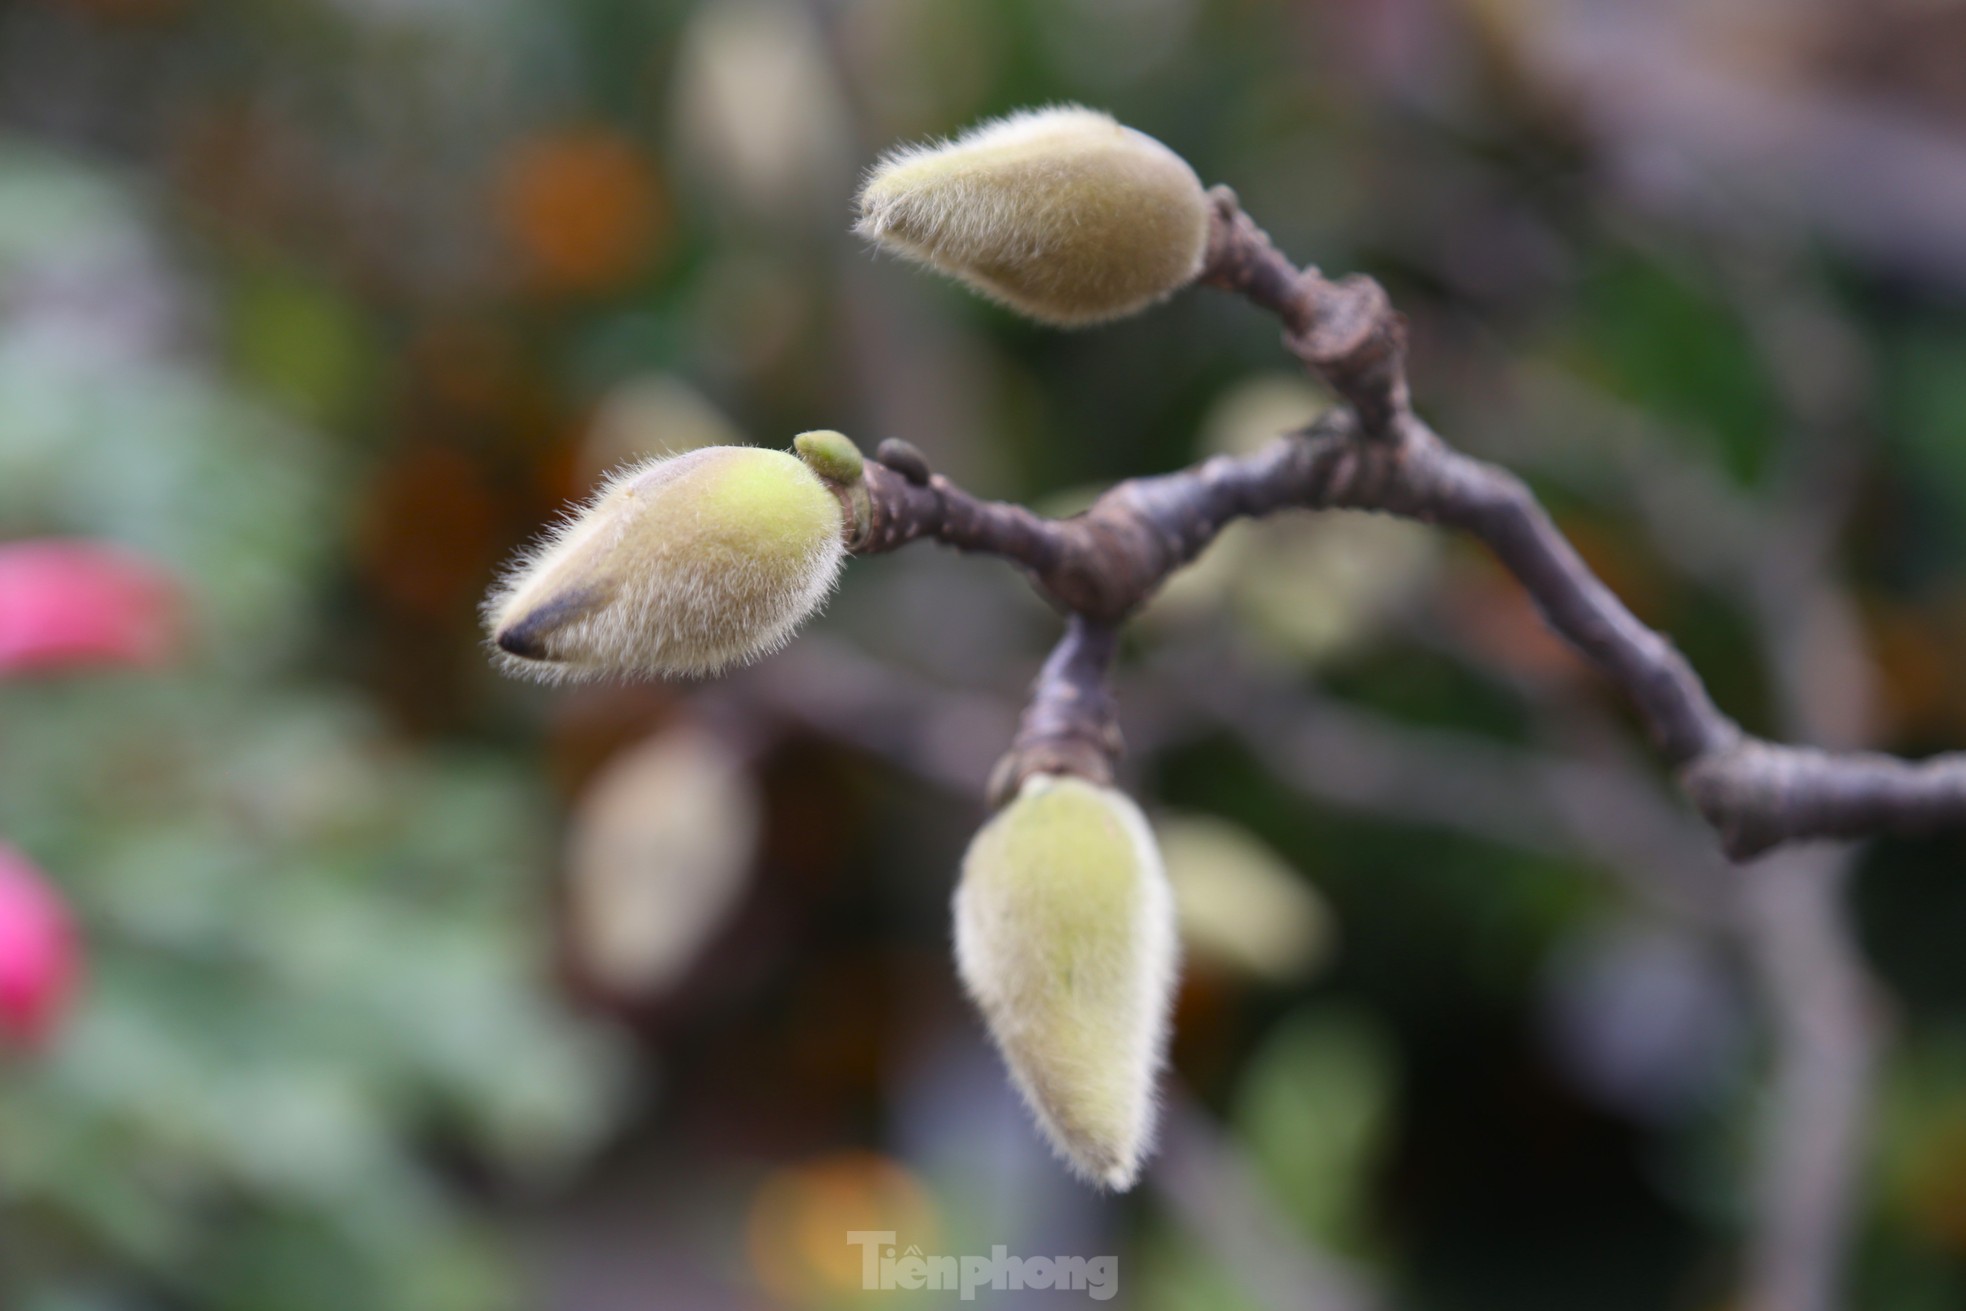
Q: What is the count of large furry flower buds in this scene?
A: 3